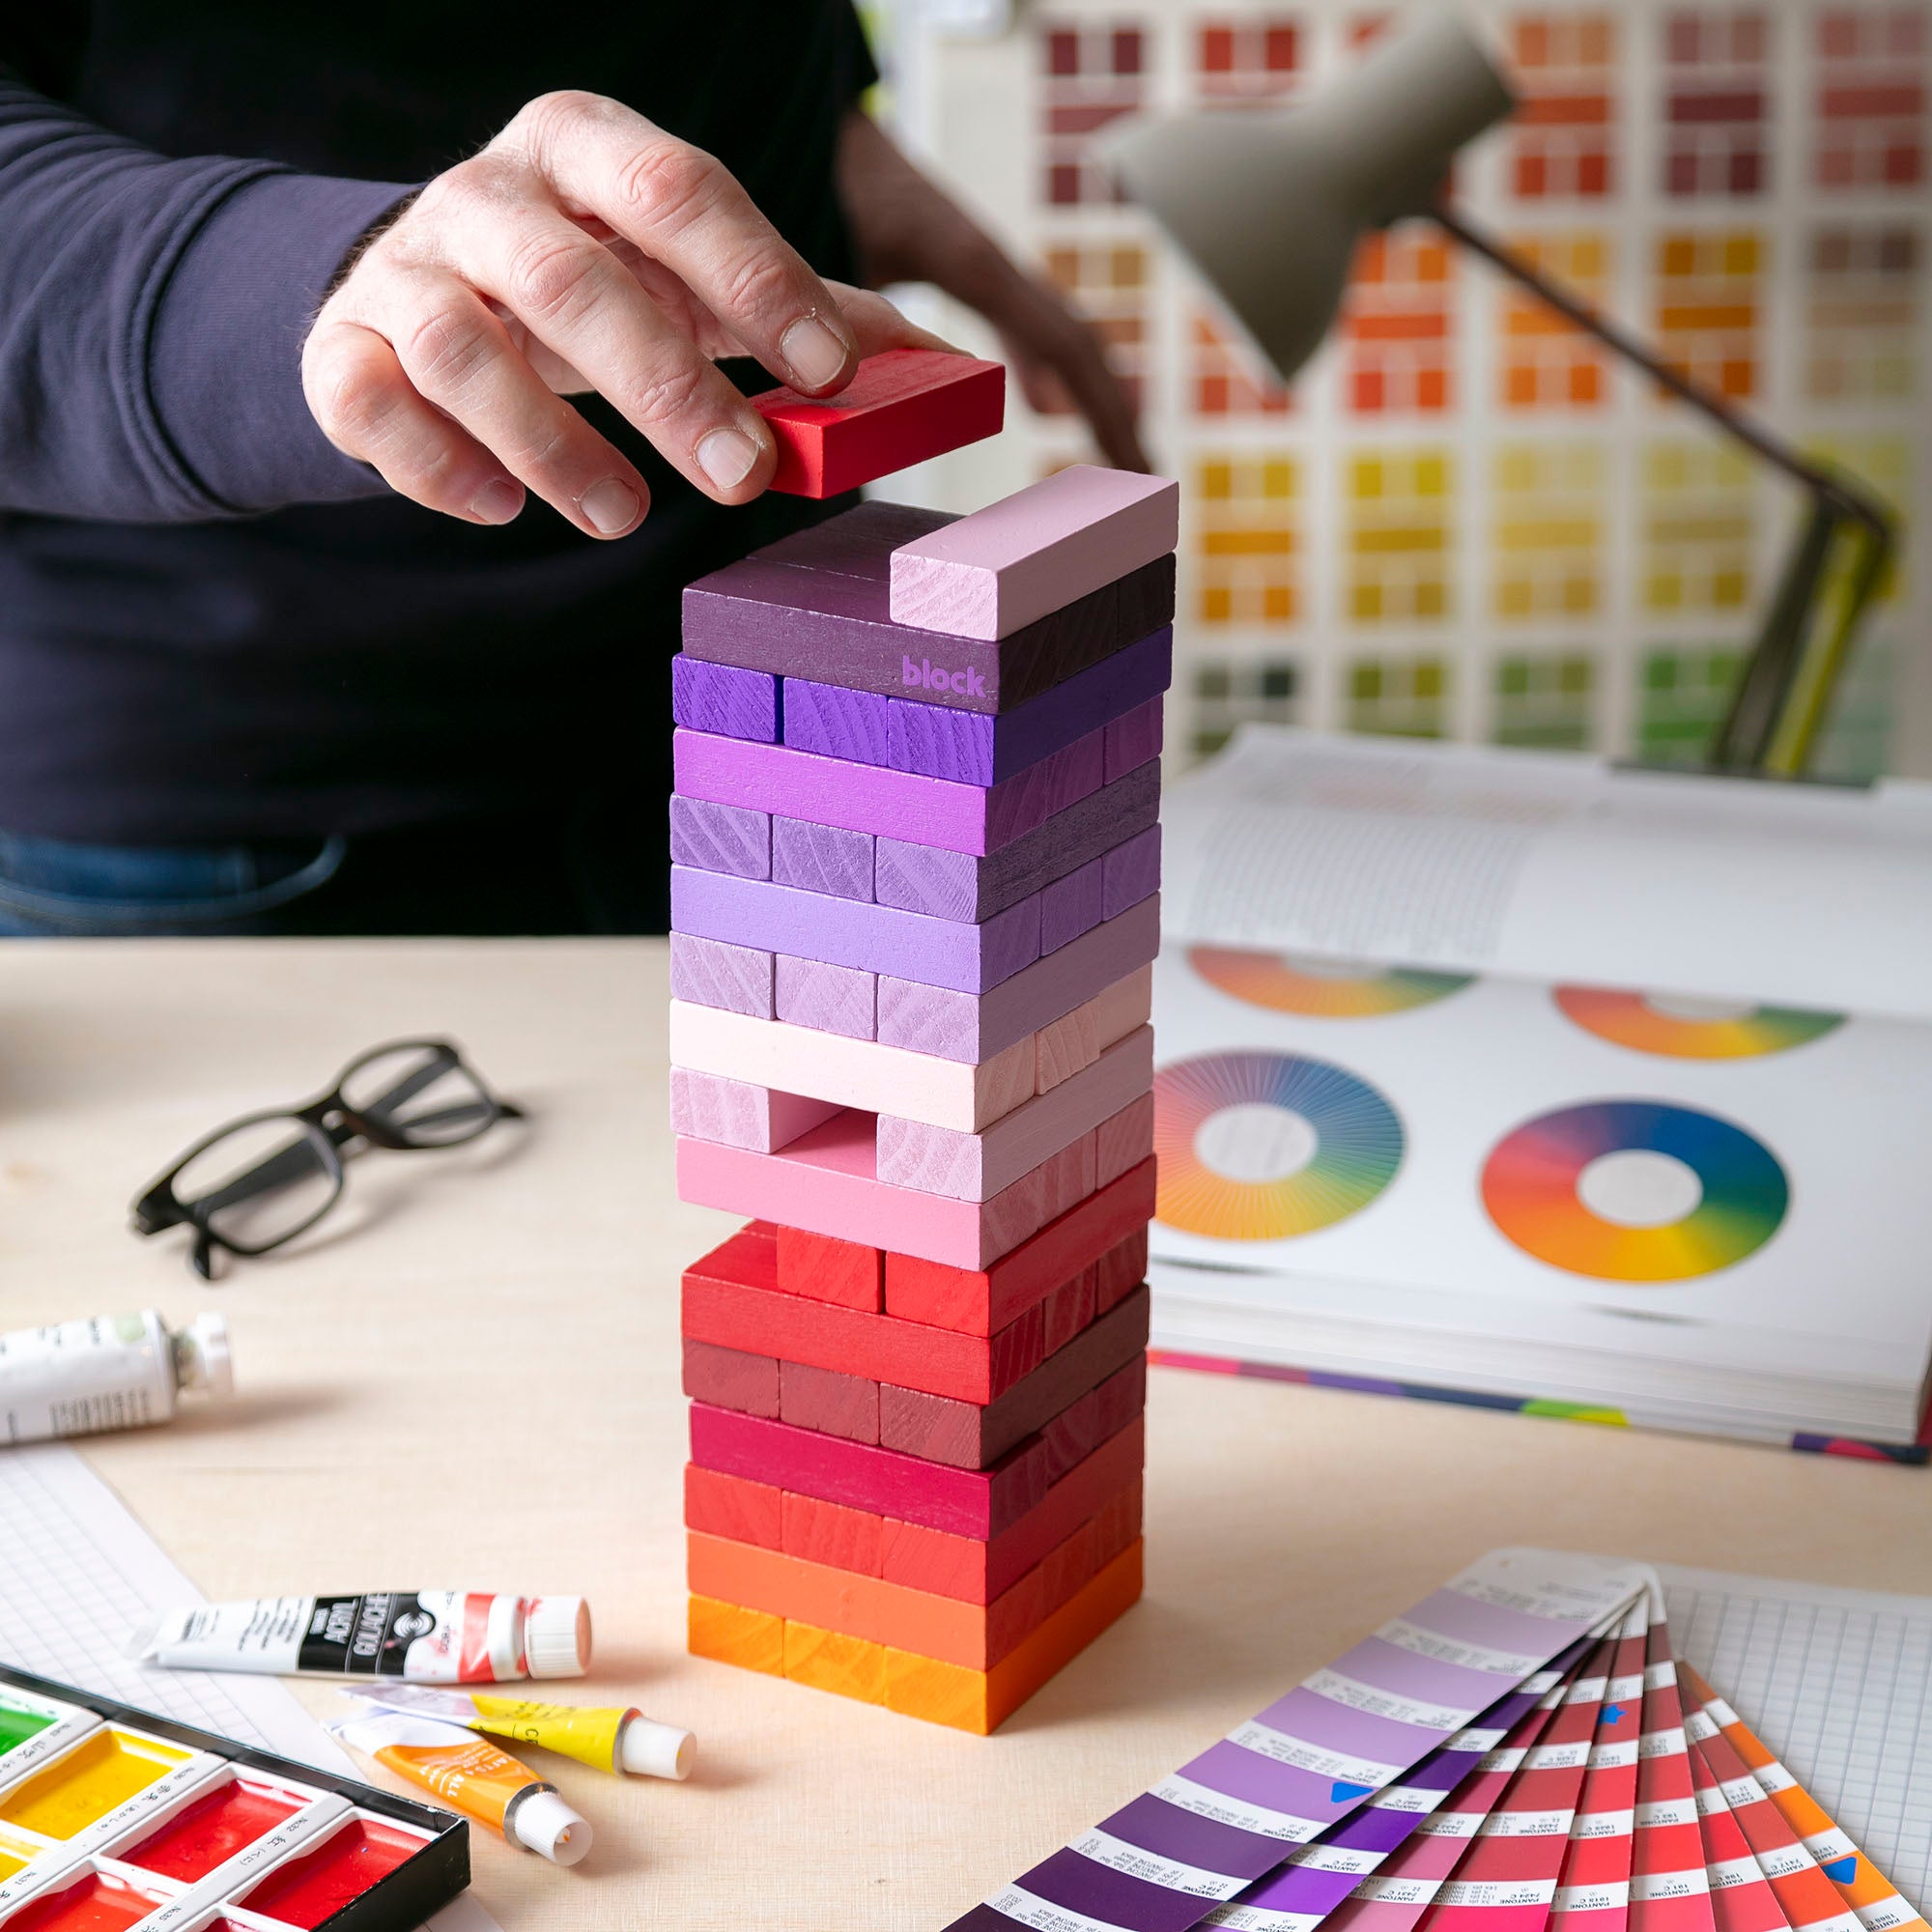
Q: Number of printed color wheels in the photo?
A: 4